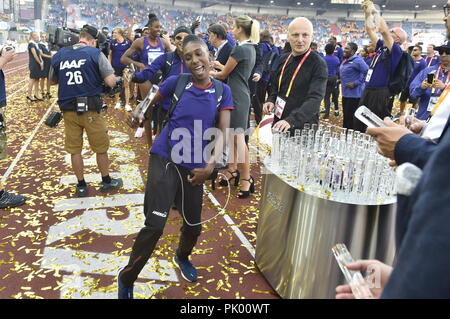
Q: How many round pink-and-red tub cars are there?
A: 0